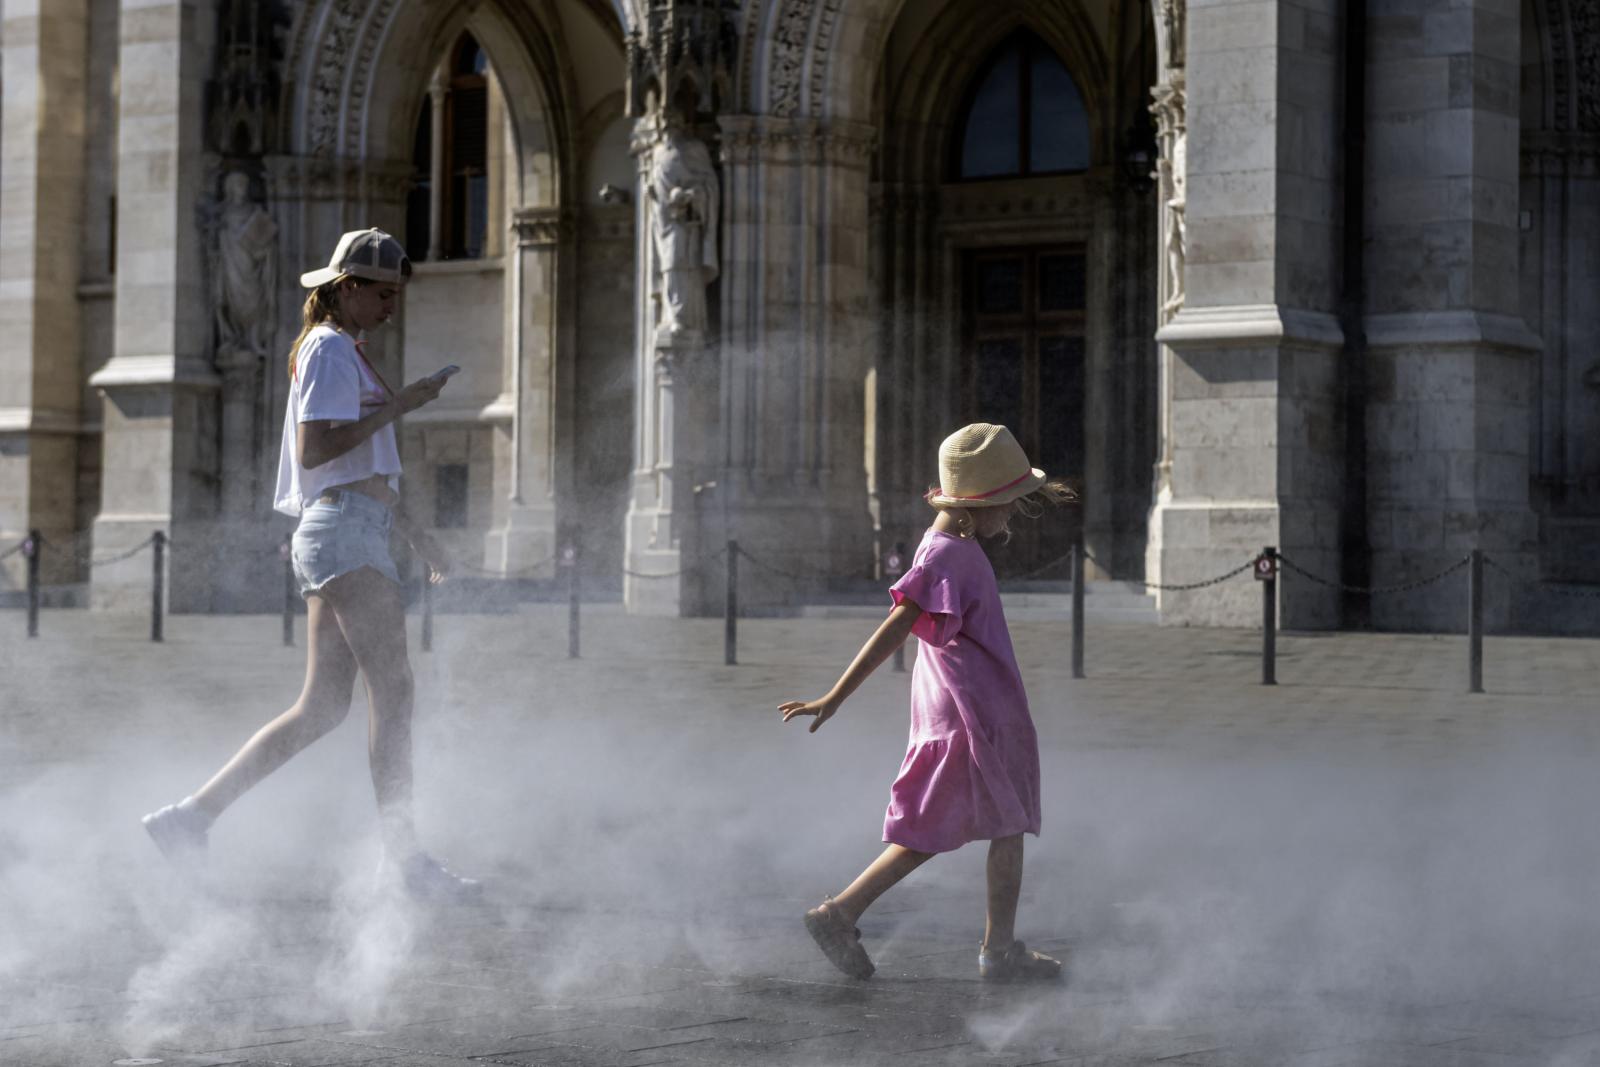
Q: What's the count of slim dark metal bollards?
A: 10